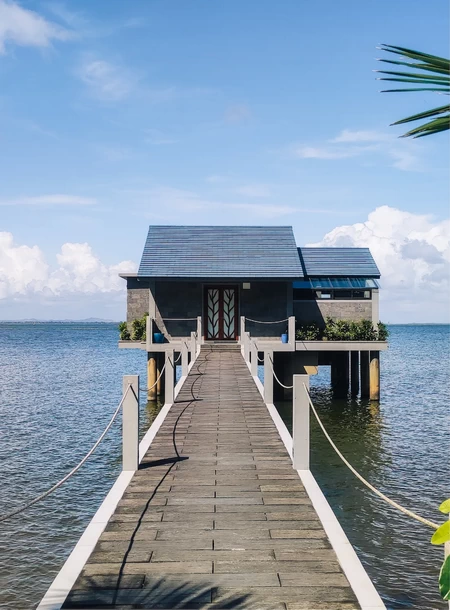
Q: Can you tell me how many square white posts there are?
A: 12